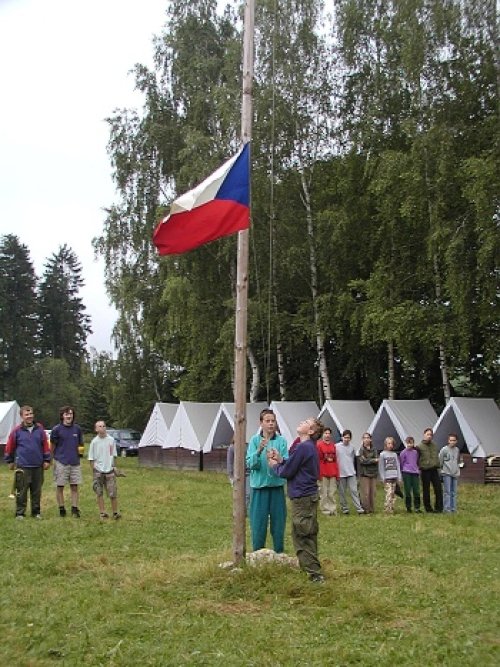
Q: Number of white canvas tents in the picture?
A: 8